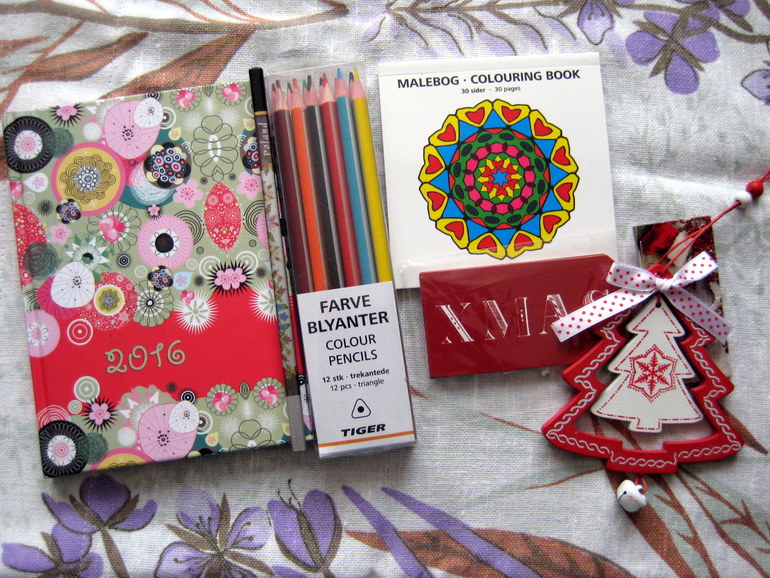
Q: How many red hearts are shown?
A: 12